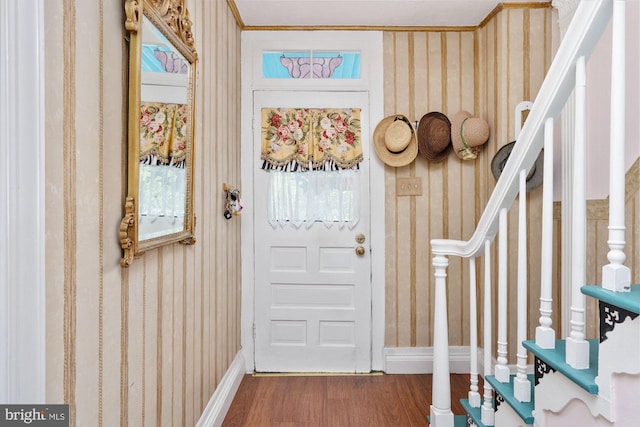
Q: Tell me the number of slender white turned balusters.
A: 7